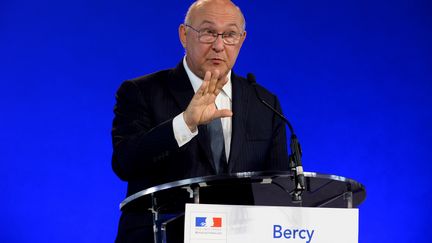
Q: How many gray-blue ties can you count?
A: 1